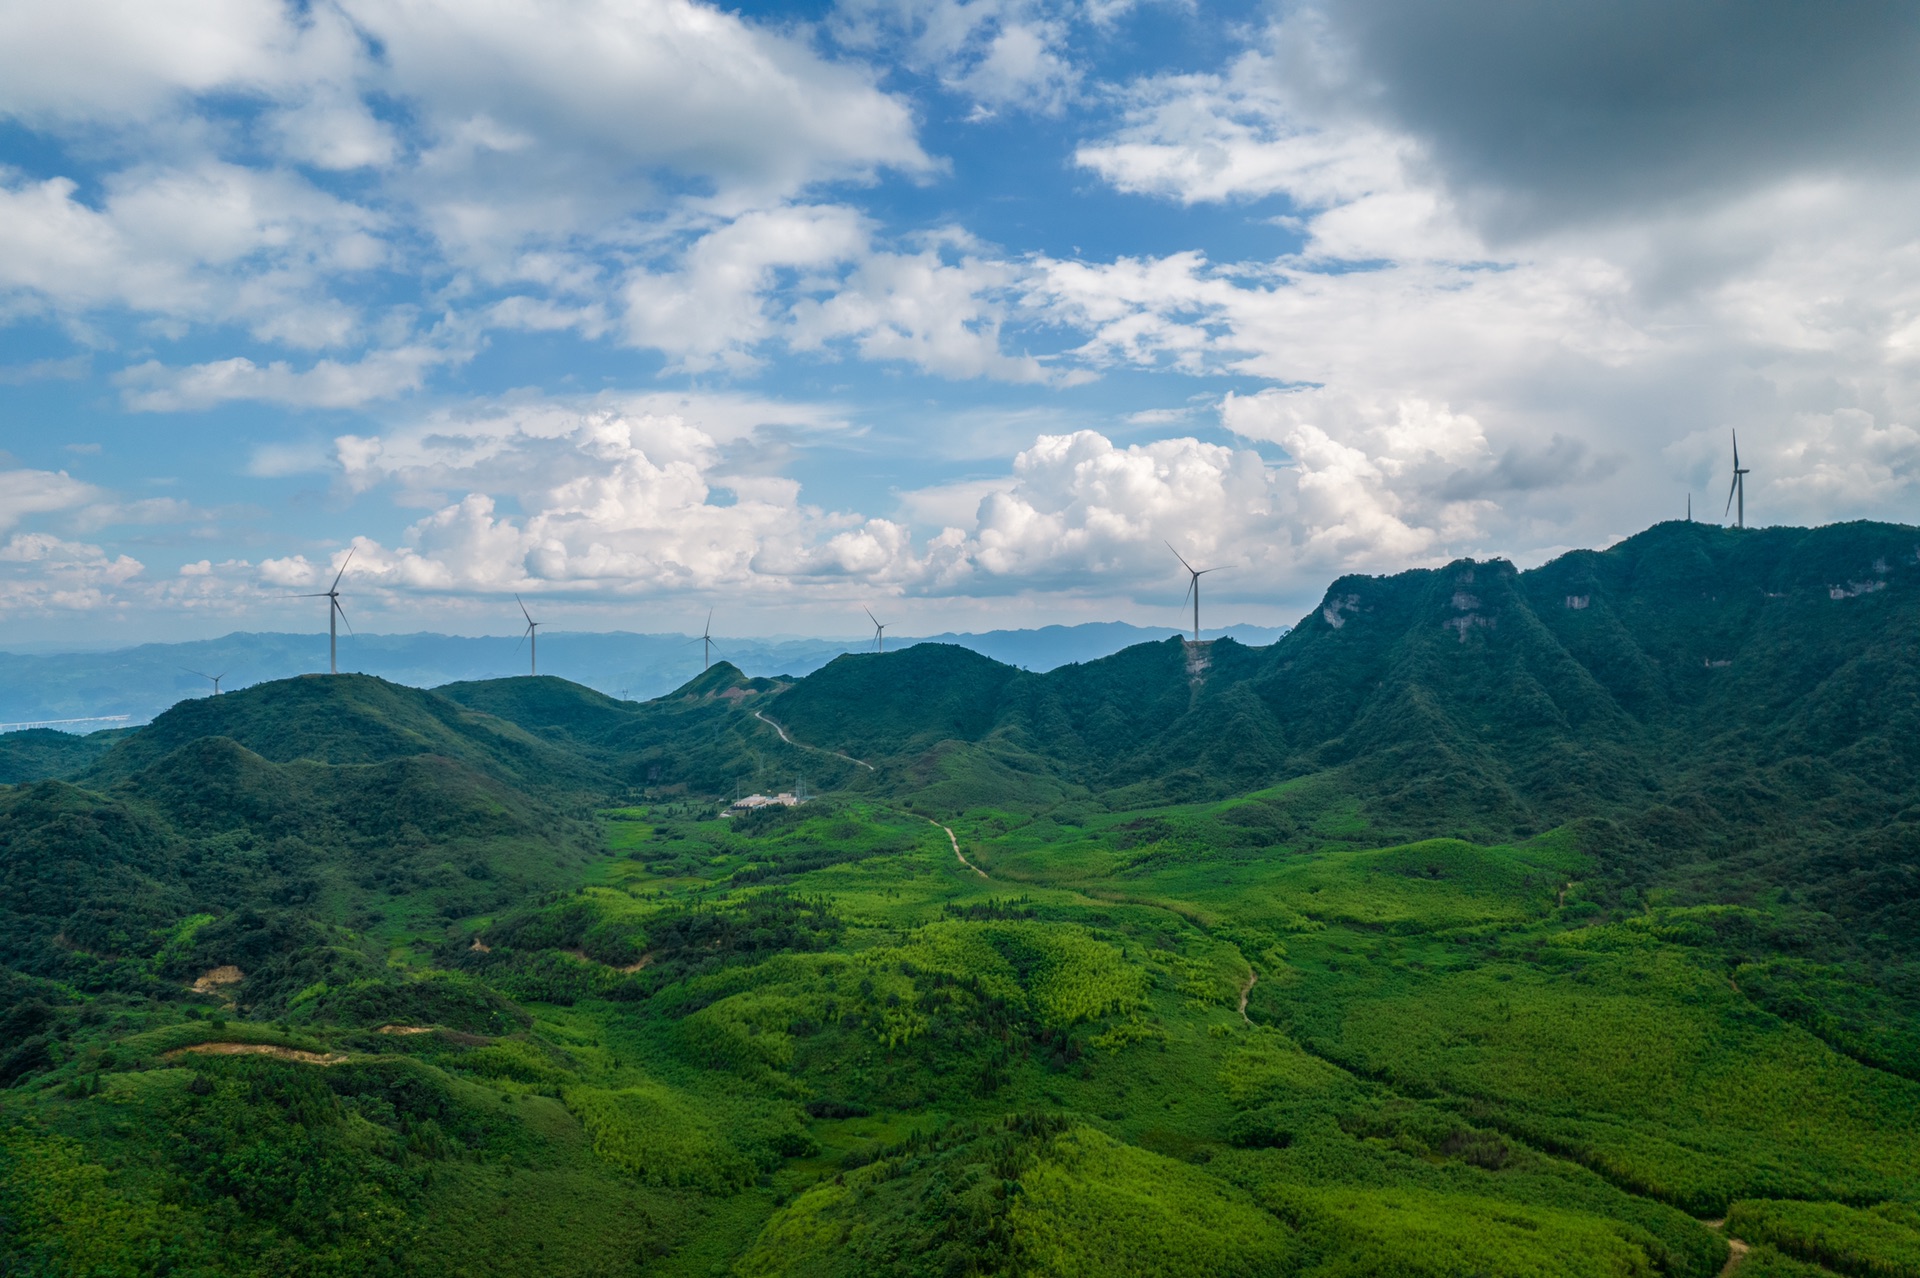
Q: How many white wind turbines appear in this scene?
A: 7